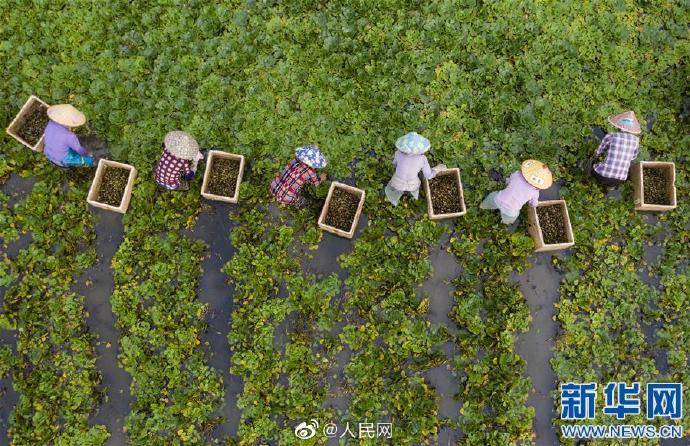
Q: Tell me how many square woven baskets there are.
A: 7